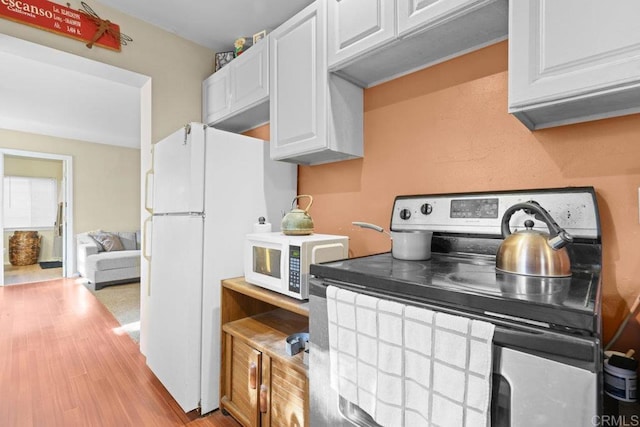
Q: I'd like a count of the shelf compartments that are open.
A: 1